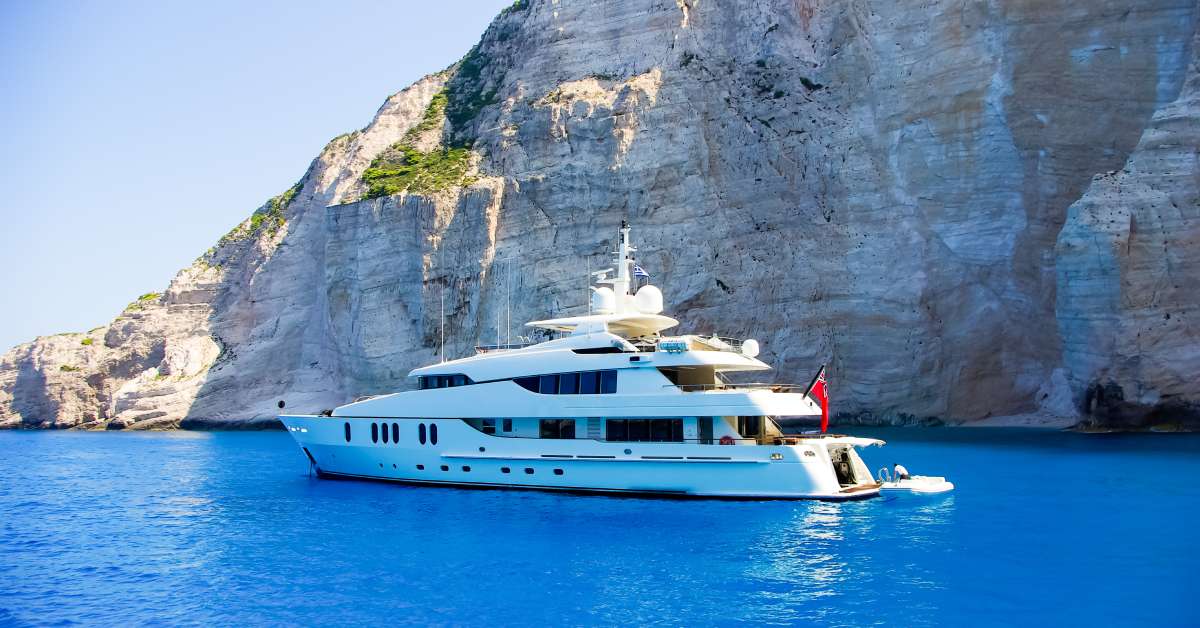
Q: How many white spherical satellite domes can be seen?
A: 3